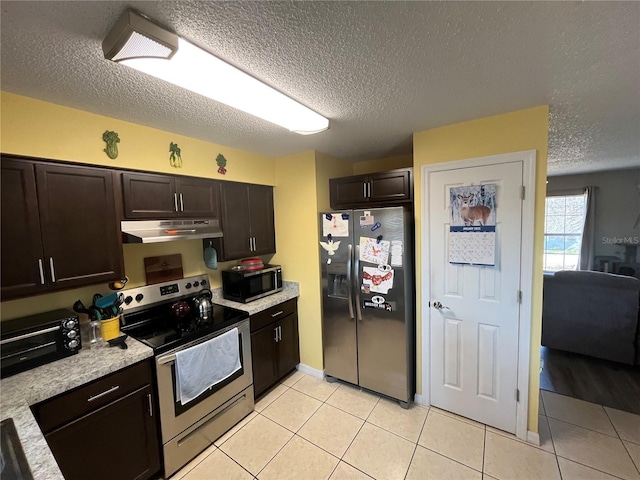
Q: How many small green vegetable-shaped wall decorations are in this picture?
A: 3